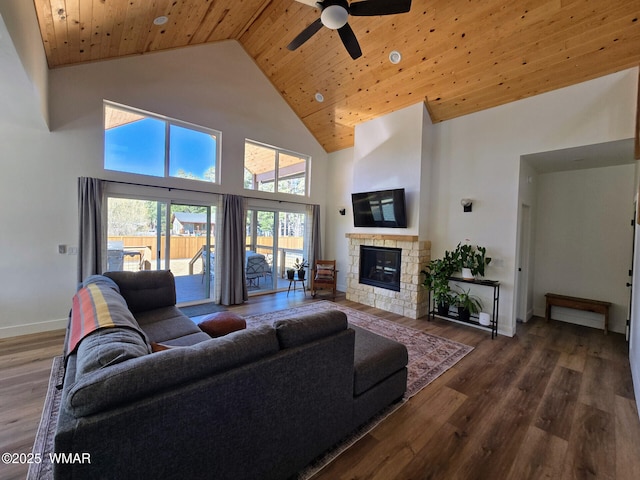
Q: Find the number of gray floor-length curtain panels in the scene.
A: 3